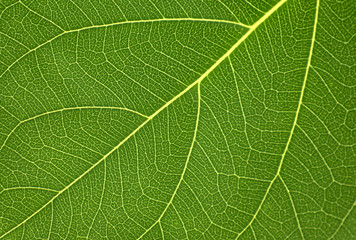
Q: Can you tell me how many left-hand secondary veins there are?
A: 3